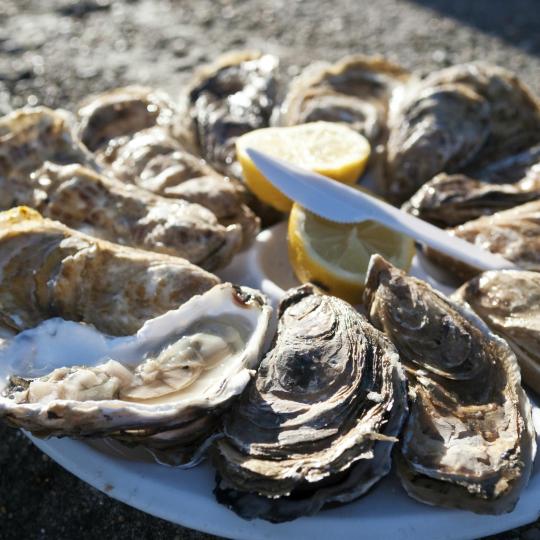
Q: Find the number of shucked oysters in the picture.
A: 1